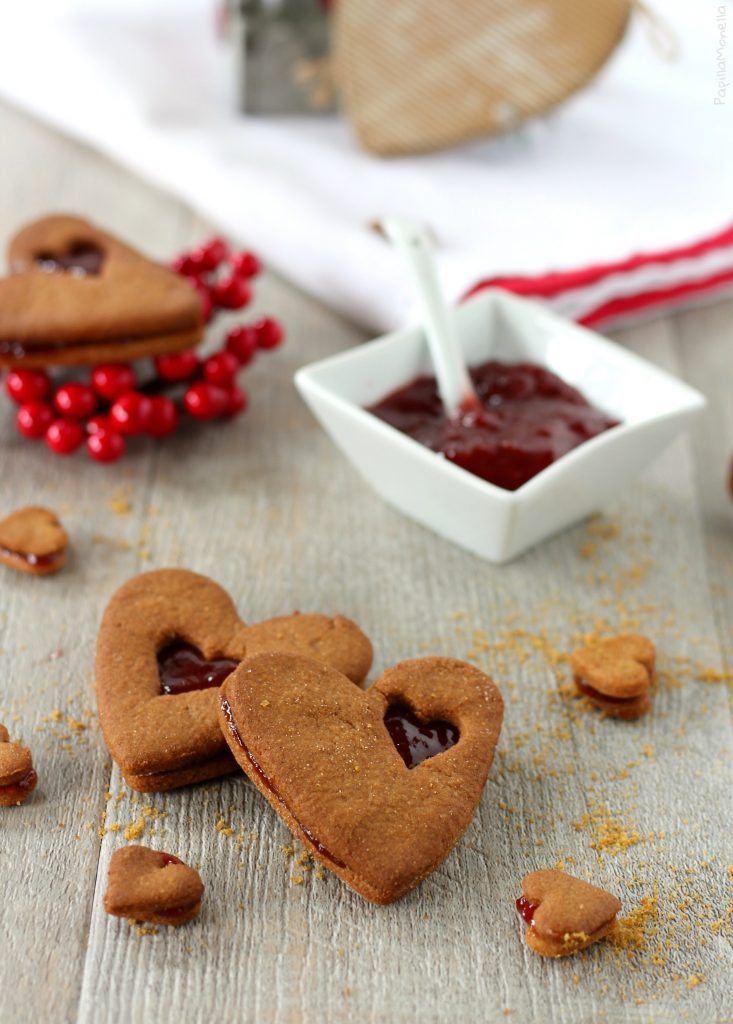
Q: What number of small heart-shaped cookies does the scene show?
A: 5